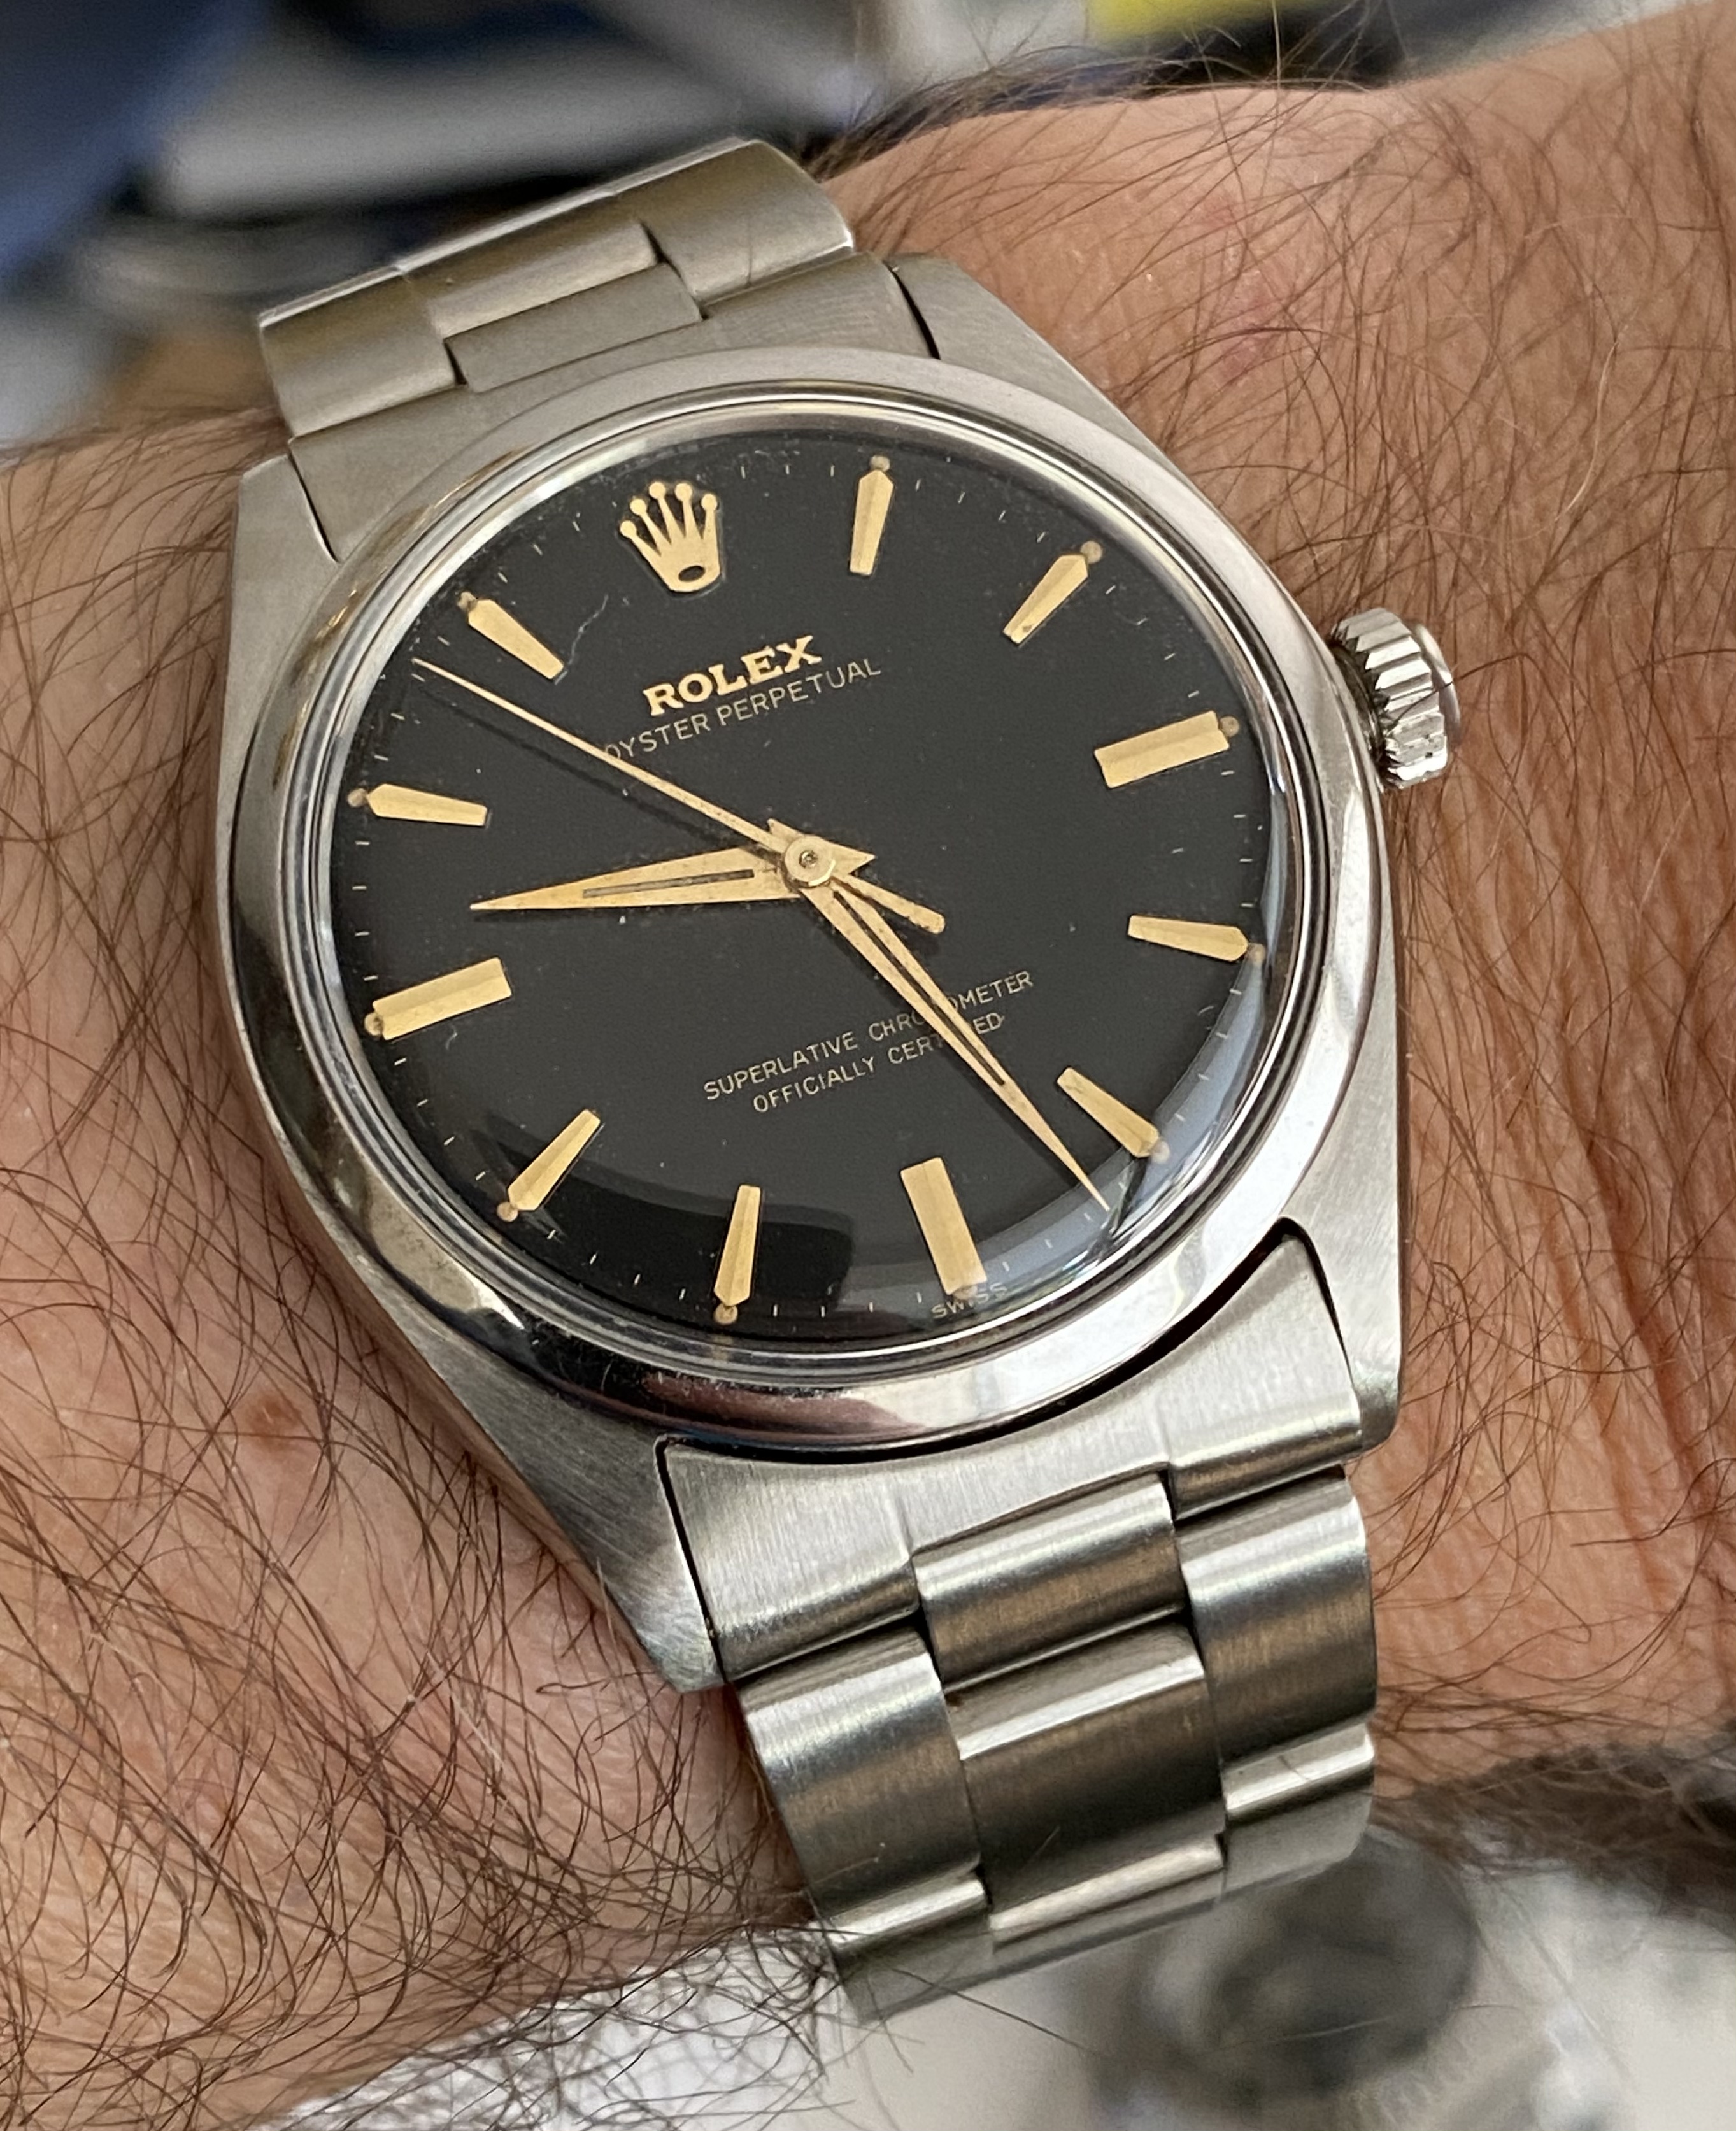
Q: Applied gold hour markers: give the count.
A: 11